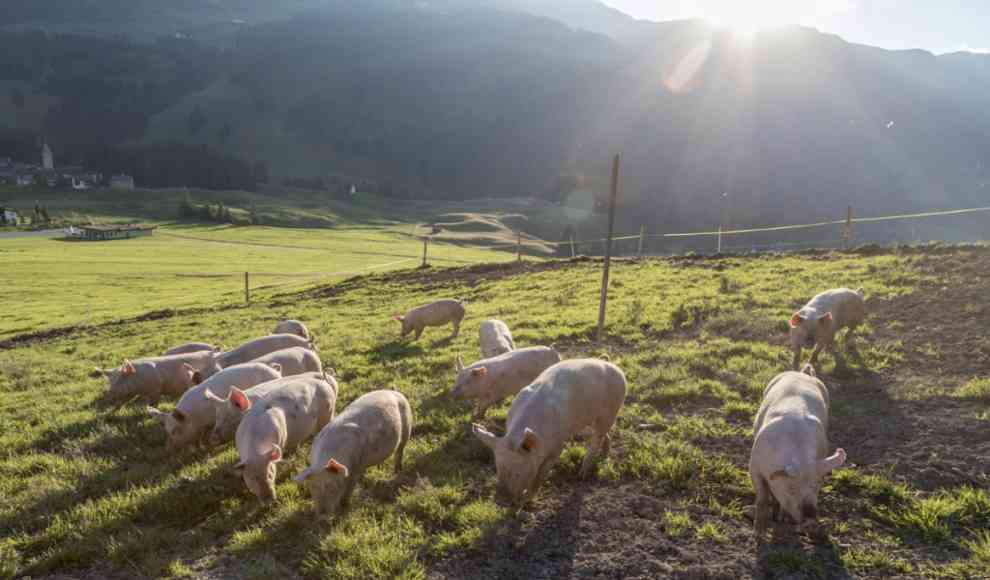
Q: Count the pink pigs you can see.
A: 15